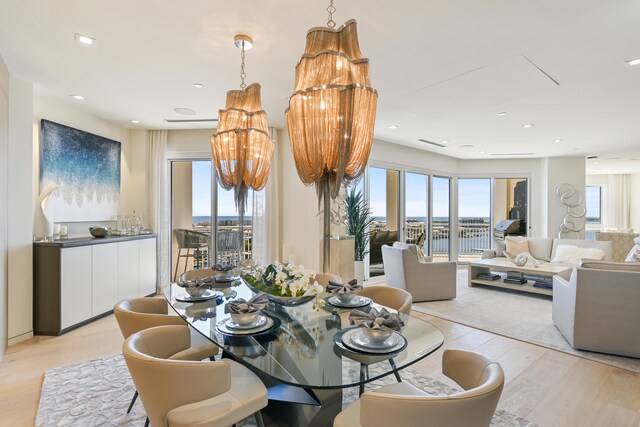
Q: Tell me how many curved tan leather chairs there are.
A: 6